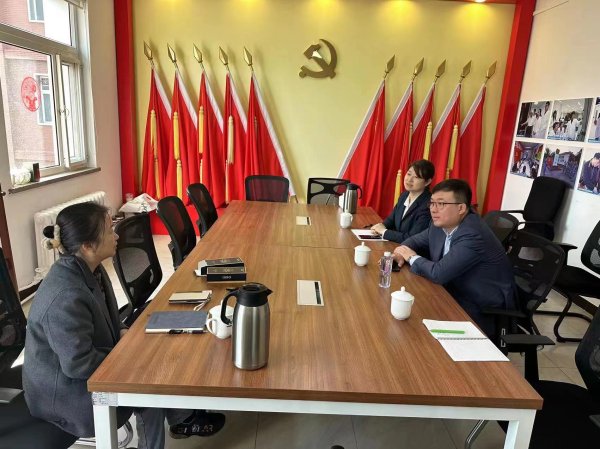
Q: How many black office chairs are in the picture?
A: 11